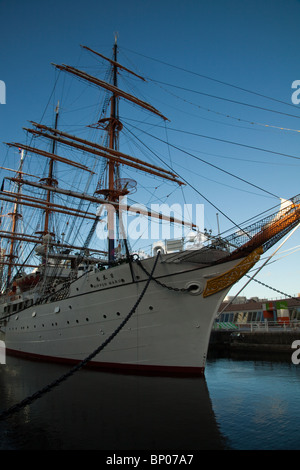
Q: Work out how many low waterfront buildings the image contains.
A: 1